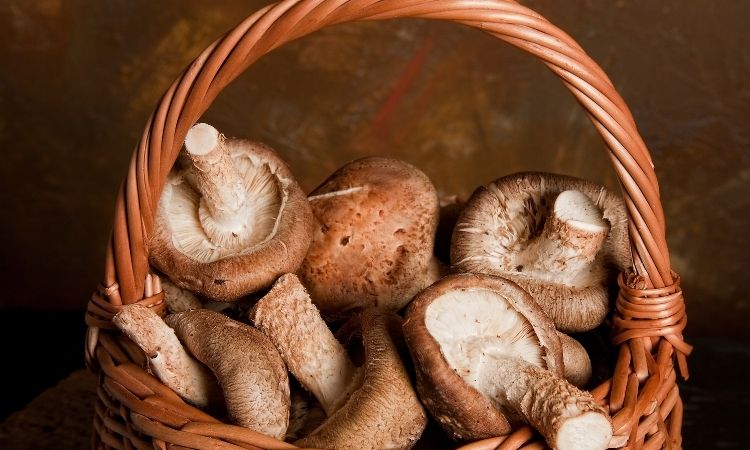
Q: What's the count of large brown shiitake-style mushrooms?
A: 6